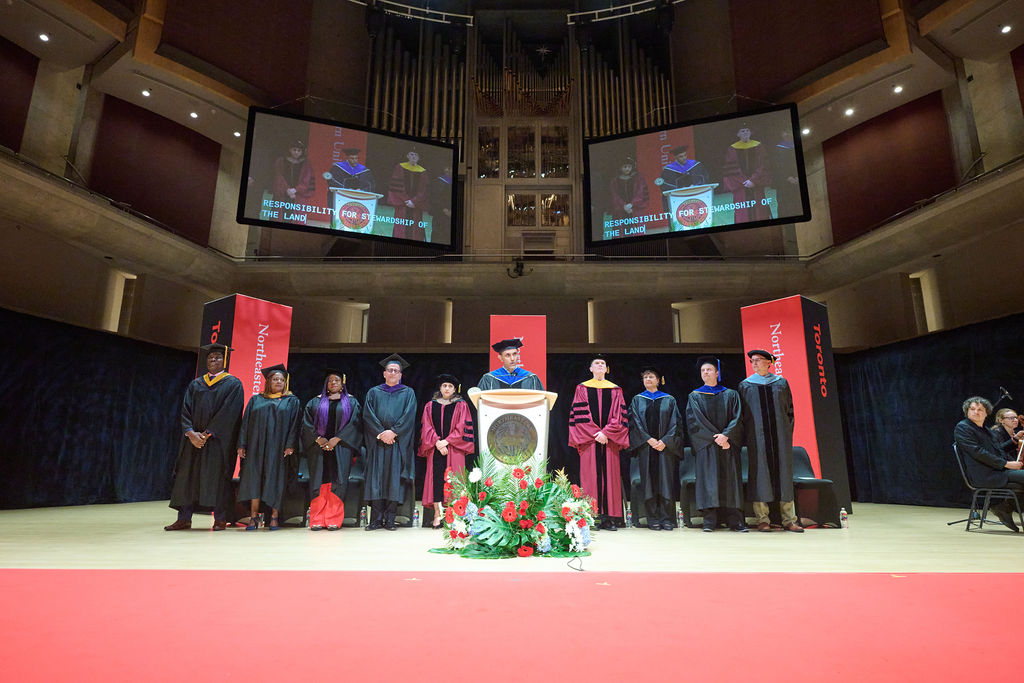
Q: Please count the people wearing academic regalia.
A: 10